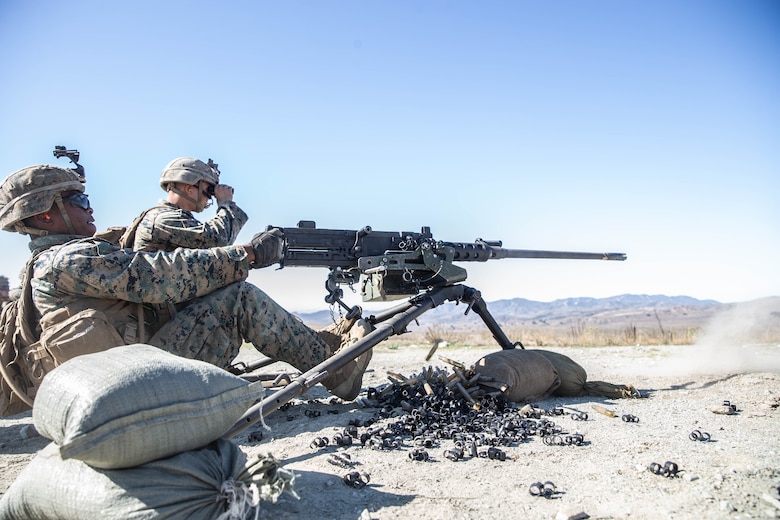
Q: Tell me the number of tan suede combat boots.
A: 2